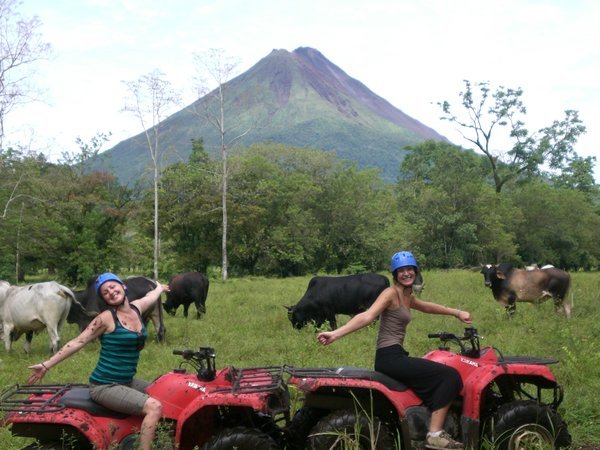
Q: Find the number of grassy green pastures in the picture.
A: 1